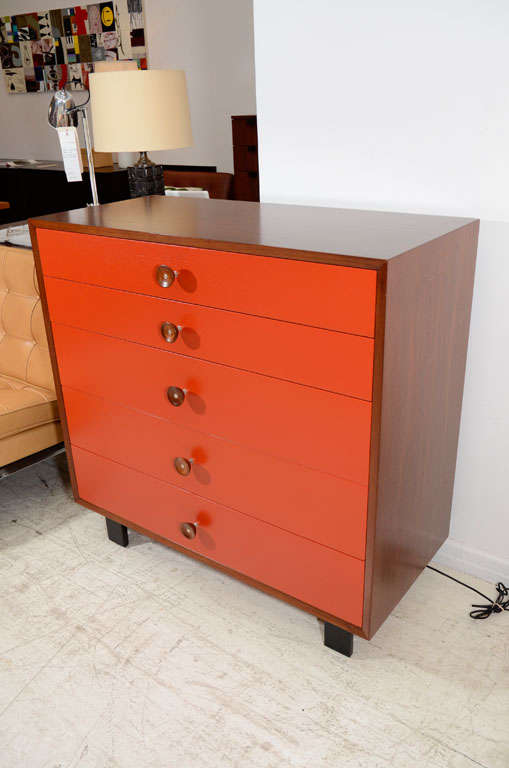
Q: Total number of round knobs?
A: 5